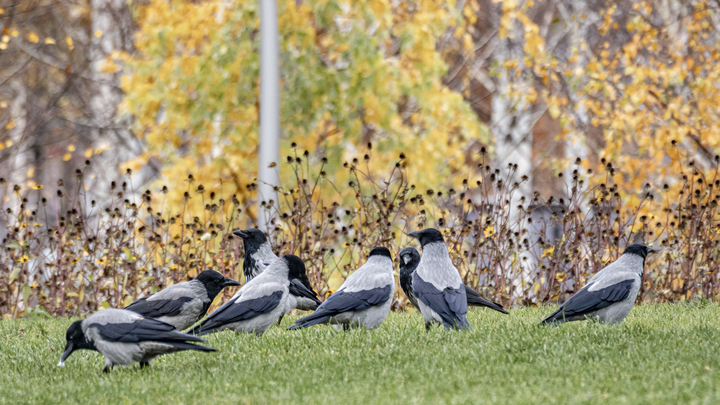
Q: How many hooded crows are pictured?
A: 8